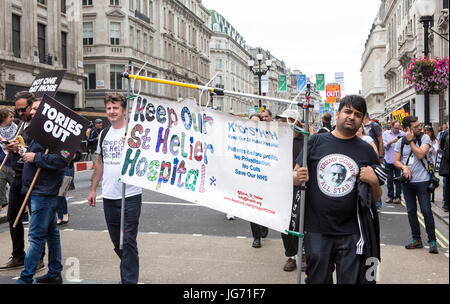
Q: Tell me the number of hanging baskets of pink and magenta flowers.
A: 1